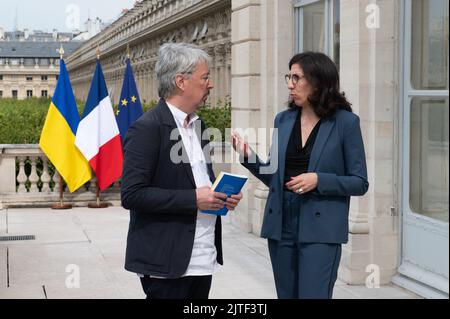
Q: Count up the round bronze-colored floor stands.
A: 2